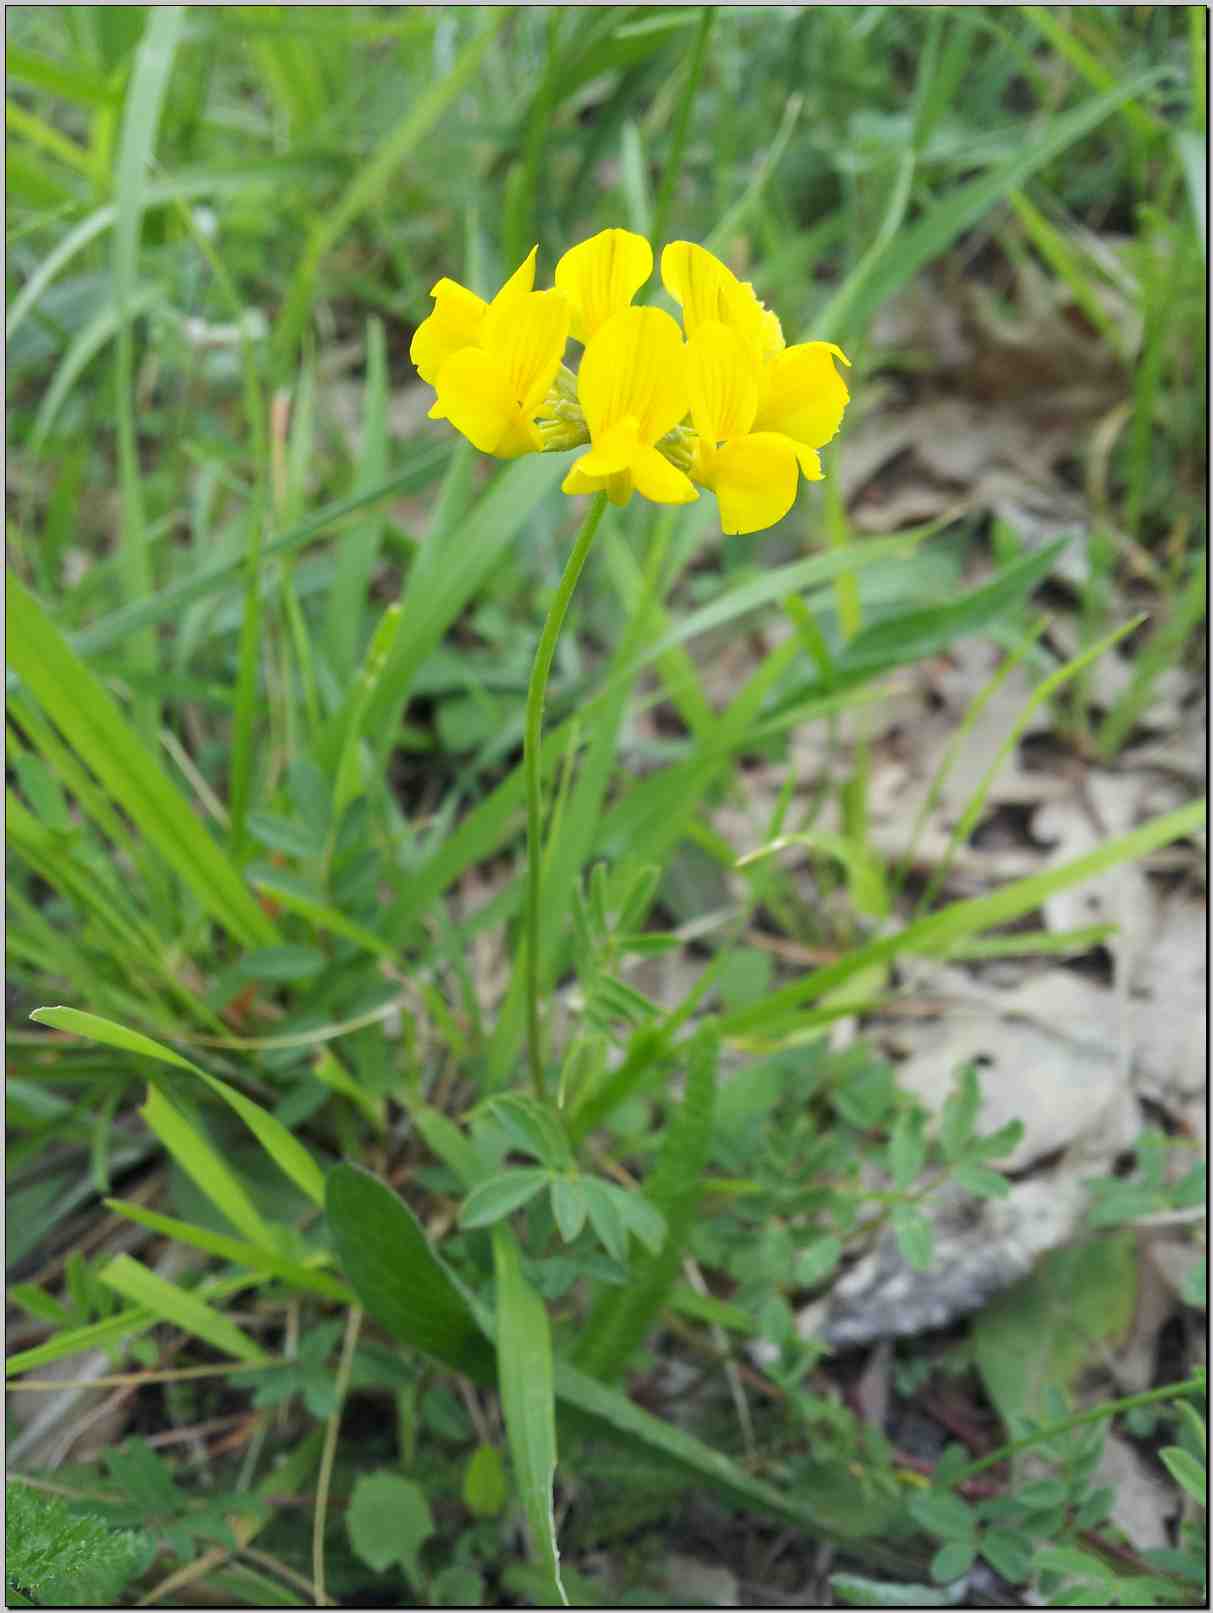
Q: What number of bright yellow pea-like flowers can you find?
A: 7